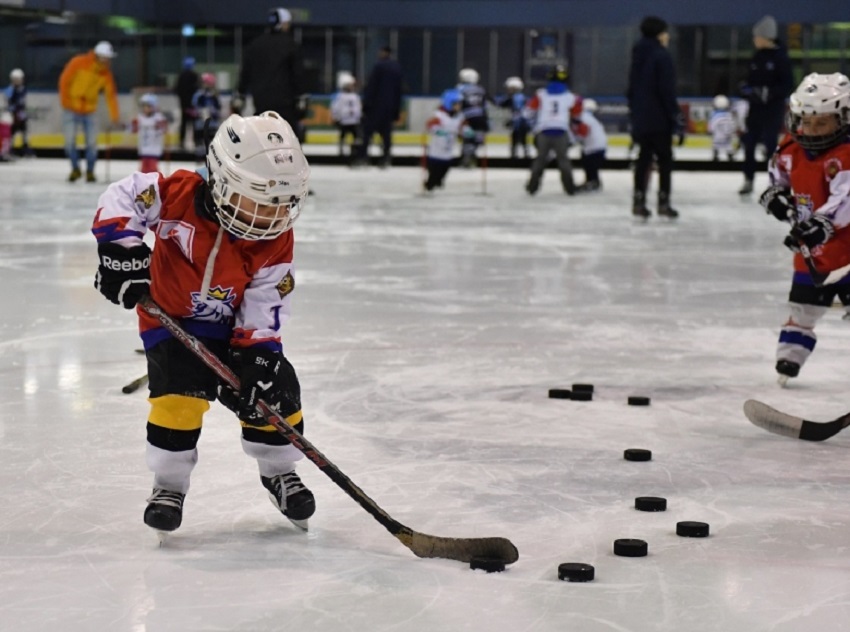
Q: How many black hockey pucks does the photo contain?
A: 10